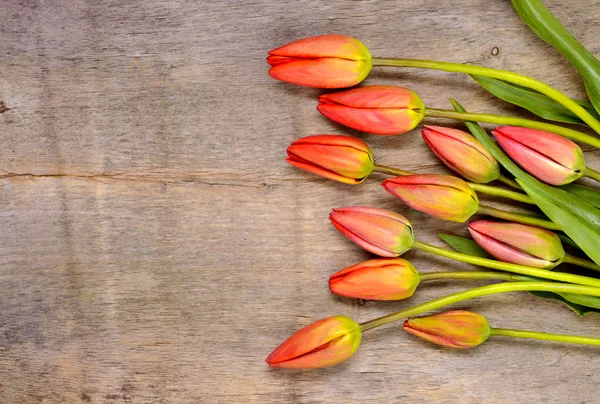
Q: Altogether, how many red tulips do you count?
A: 11